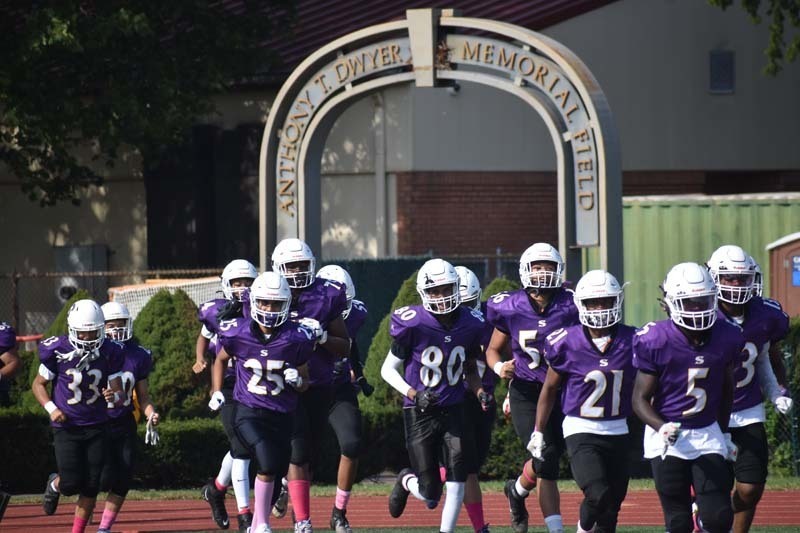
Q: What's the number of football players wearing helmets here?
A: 13